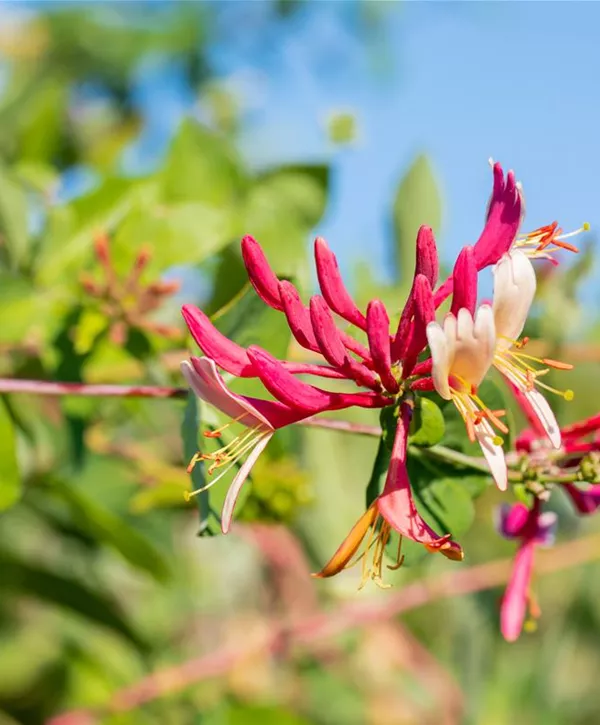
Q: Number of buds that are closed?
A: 10